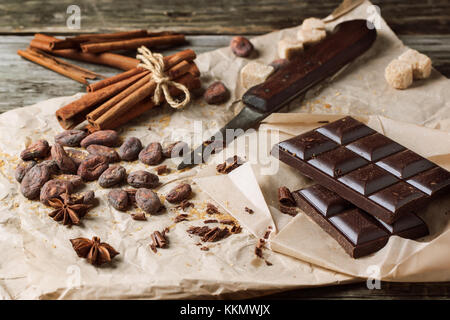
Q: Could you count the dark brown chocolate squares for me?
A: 11